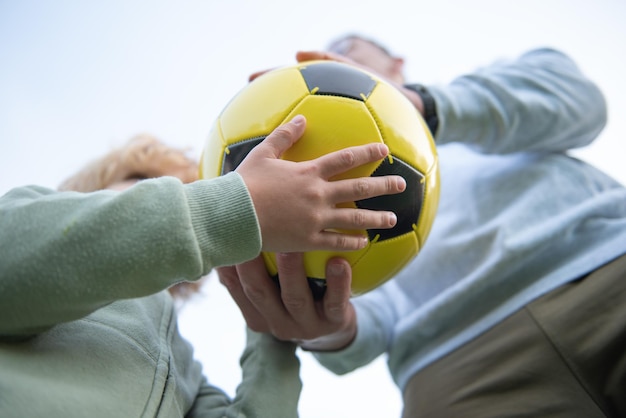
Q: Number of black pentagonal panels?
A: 4